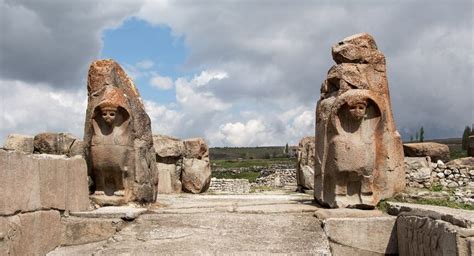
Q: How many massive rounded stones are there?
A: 2